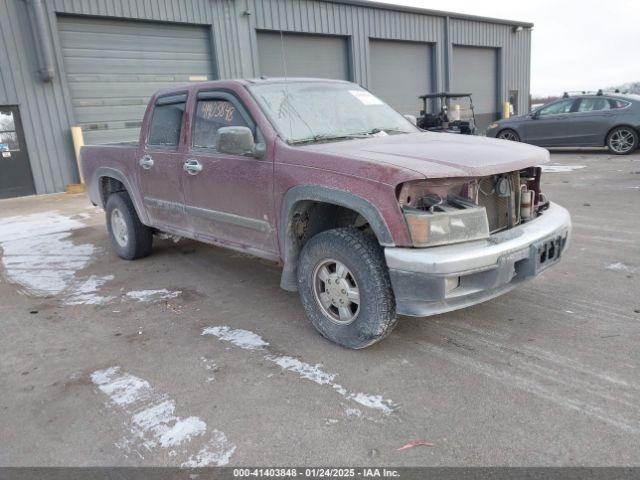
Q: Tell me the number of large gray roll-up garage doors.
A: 4